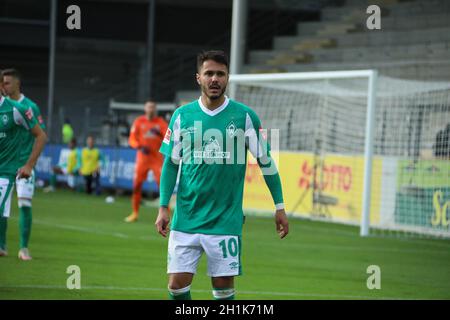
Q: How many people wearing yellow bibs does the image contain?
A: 2